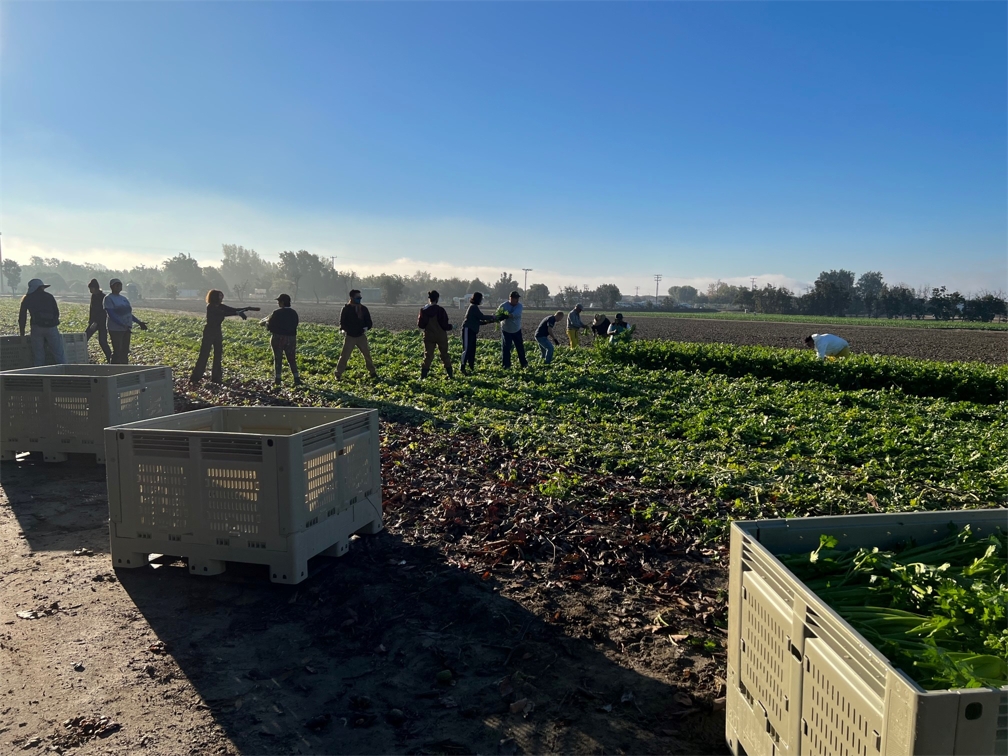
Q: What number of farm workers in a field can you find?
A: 14